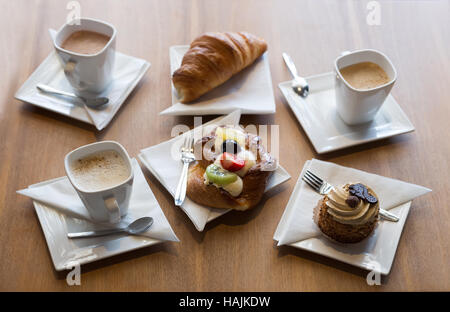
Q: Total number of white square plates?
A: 6